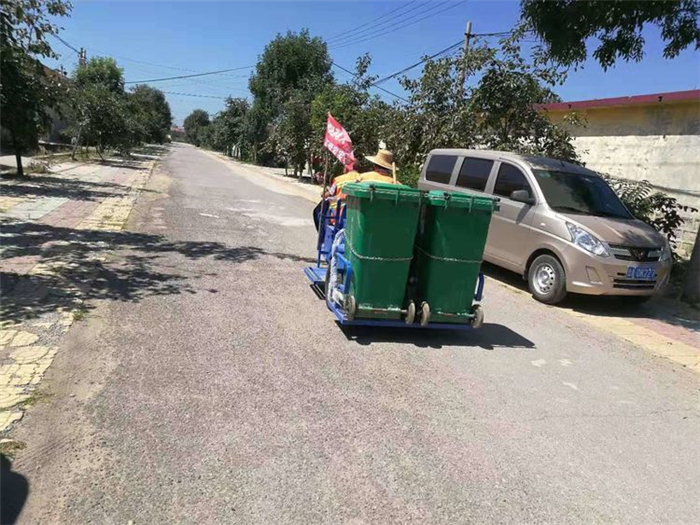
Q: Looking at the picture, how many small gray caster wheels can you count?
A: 4